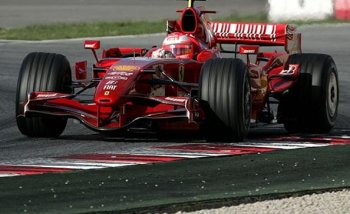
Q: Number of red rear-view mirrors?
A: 2